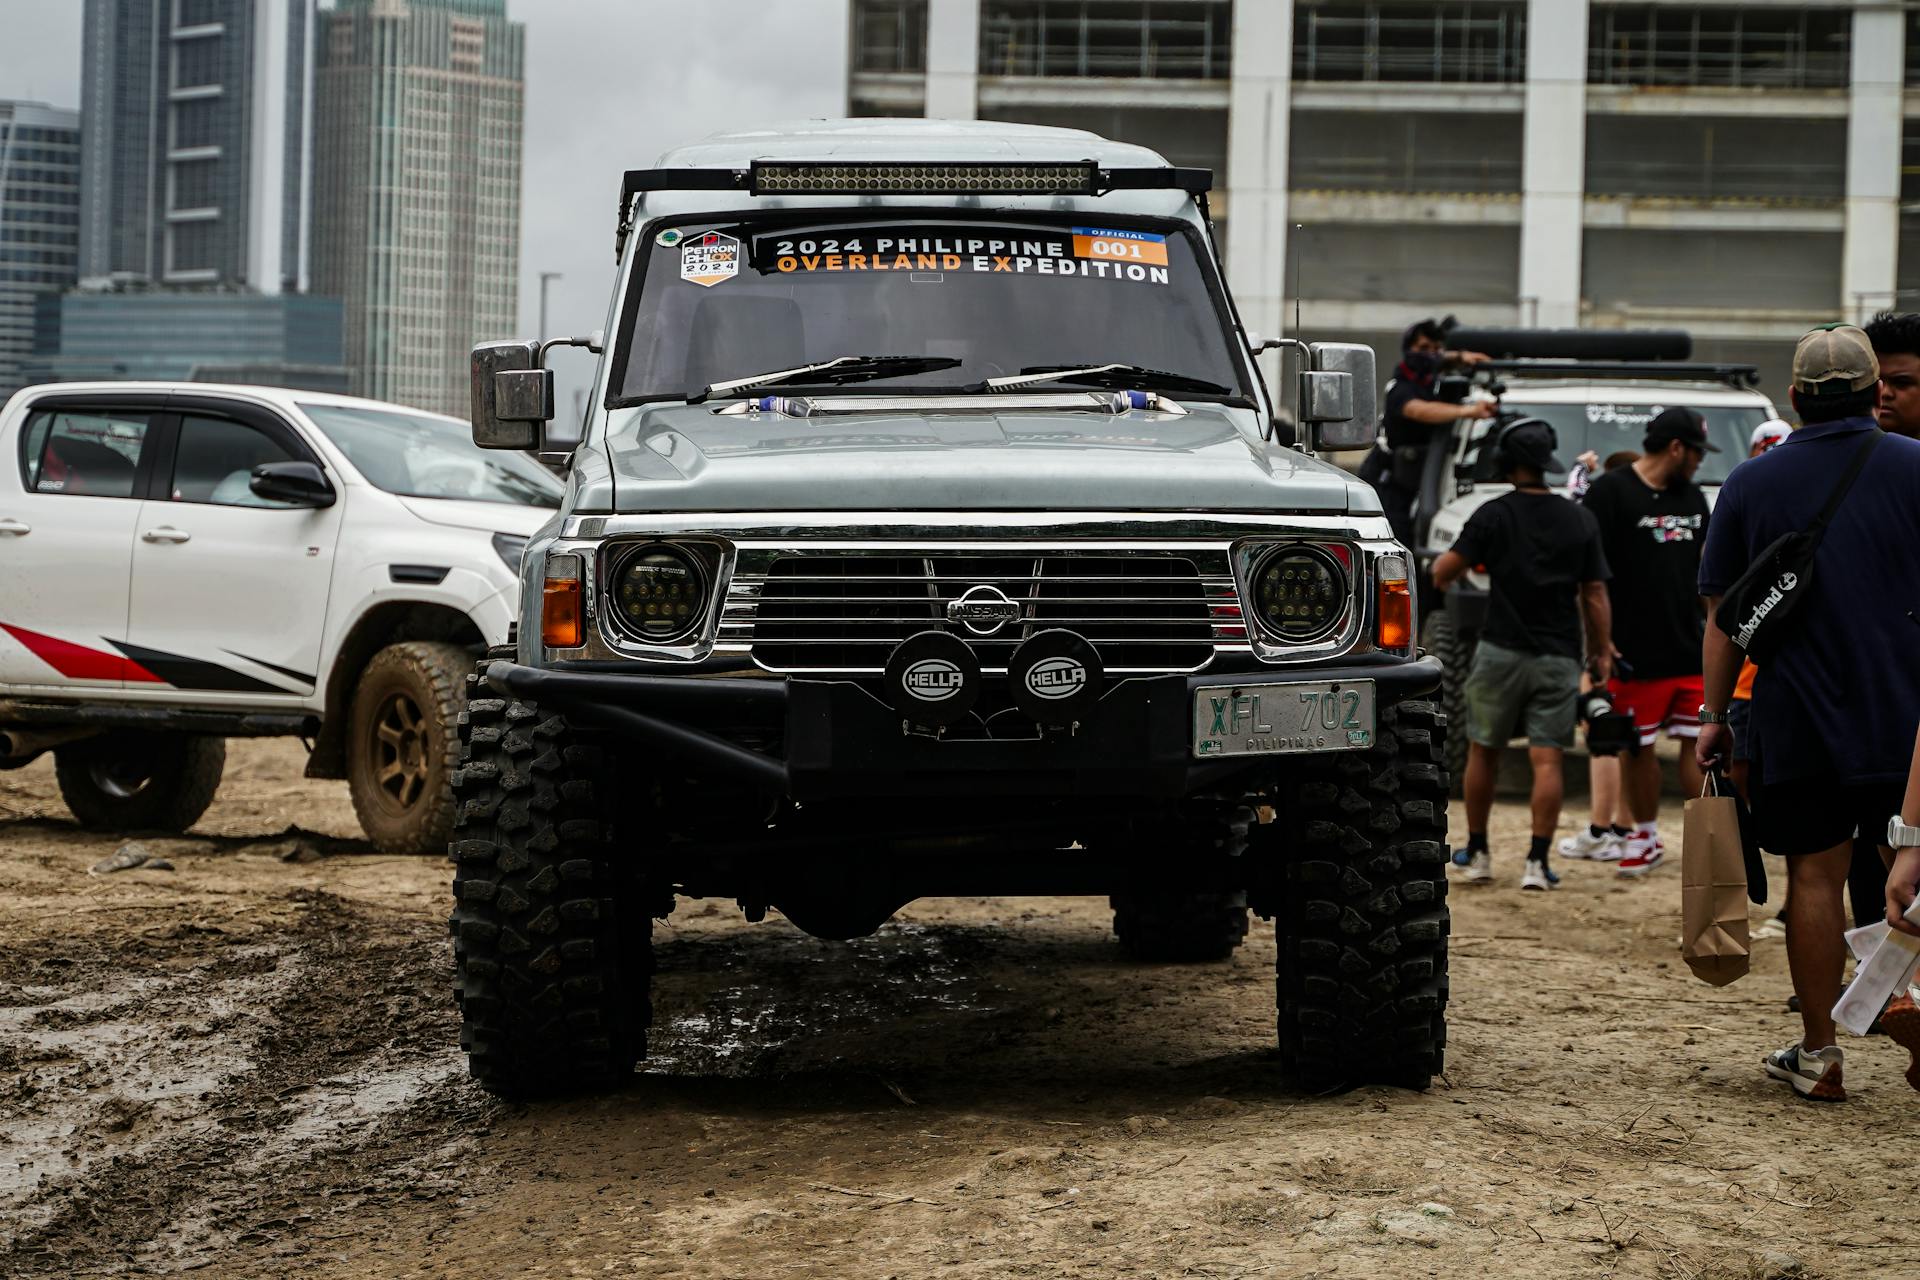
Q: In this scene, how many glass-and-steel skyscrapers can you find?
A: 3